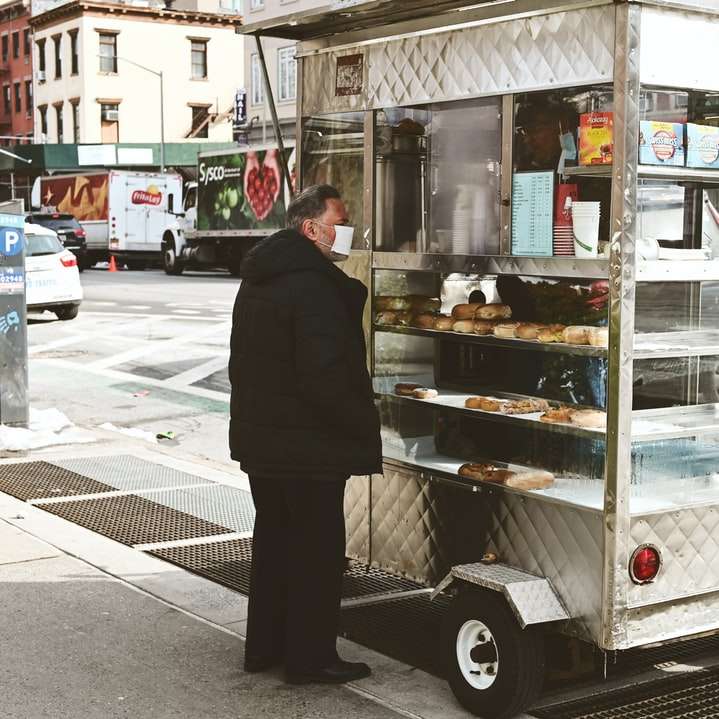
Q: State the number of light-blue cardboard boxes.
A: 2